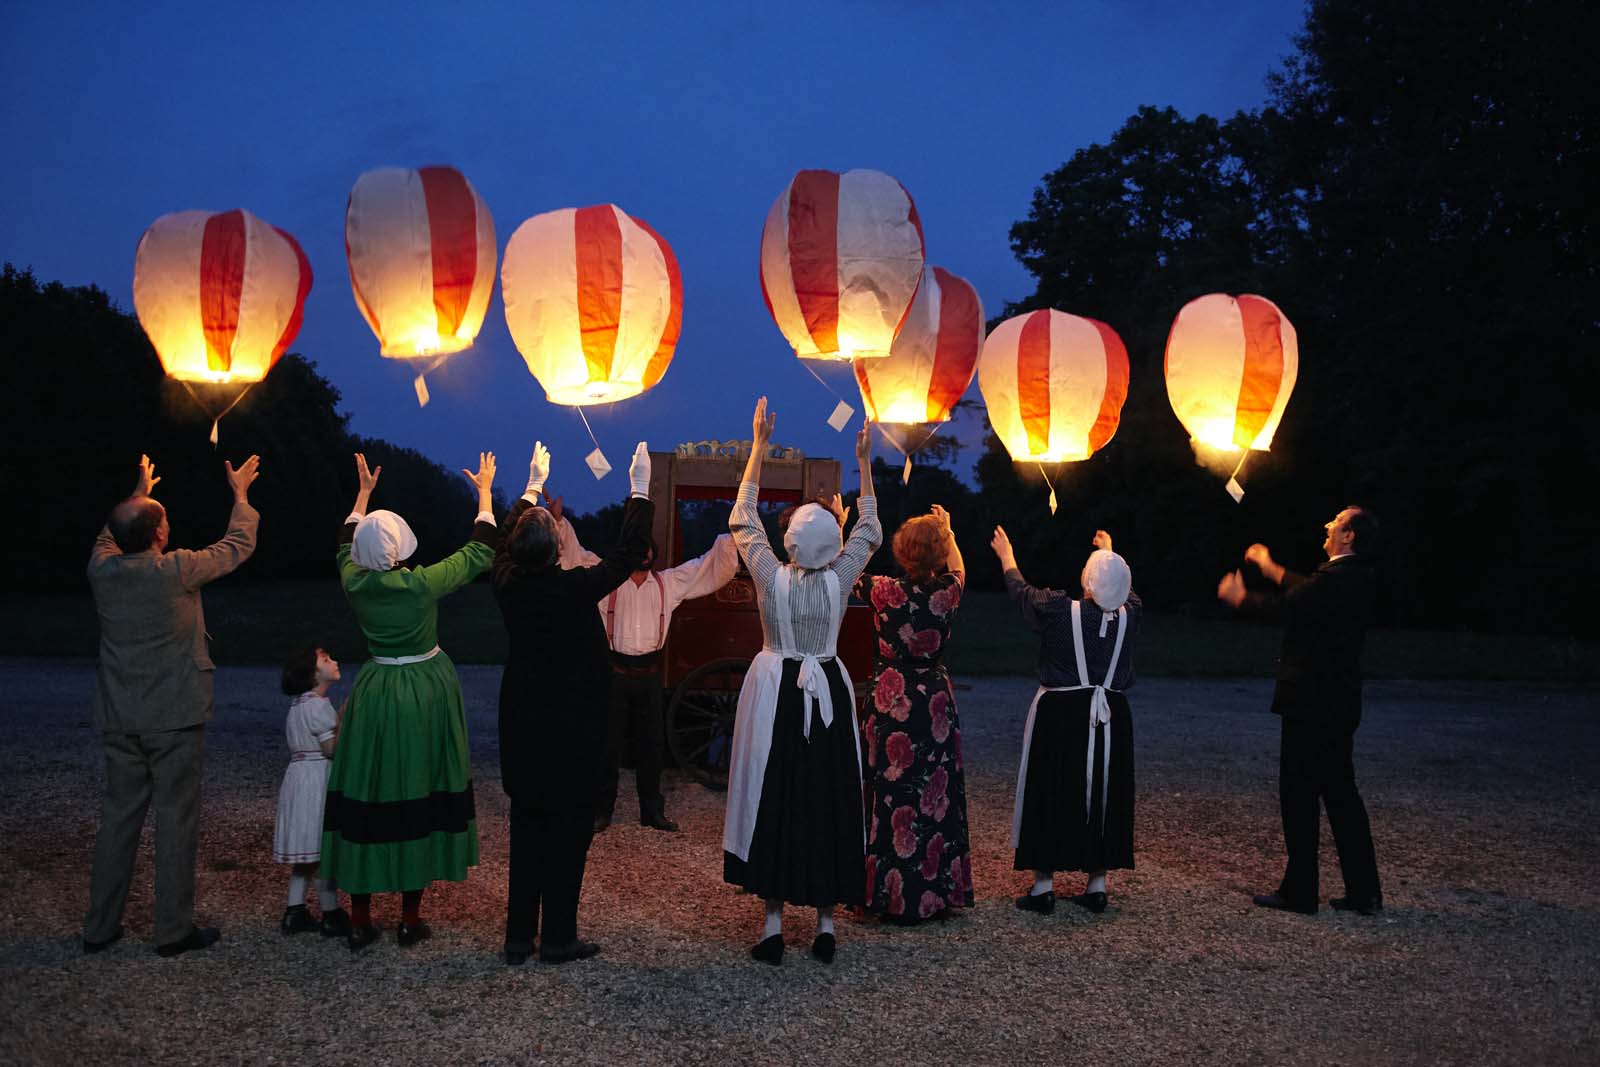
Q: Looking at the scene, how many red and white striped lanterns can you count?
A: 7